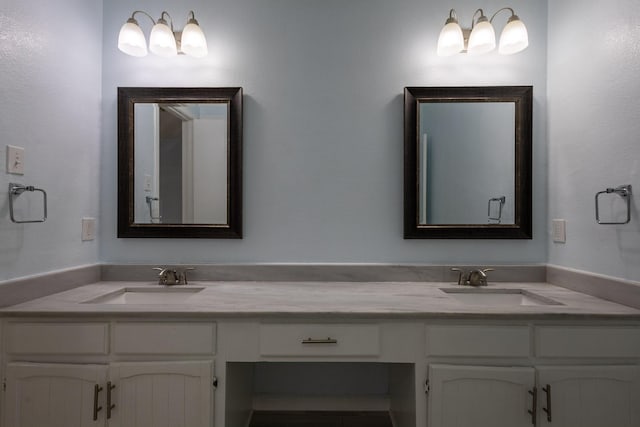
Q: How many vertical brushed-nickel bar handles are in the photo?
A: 4